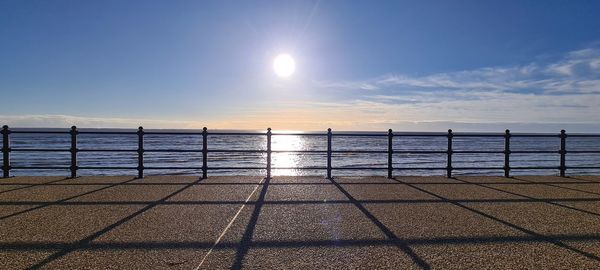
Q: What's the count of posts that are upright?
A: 10